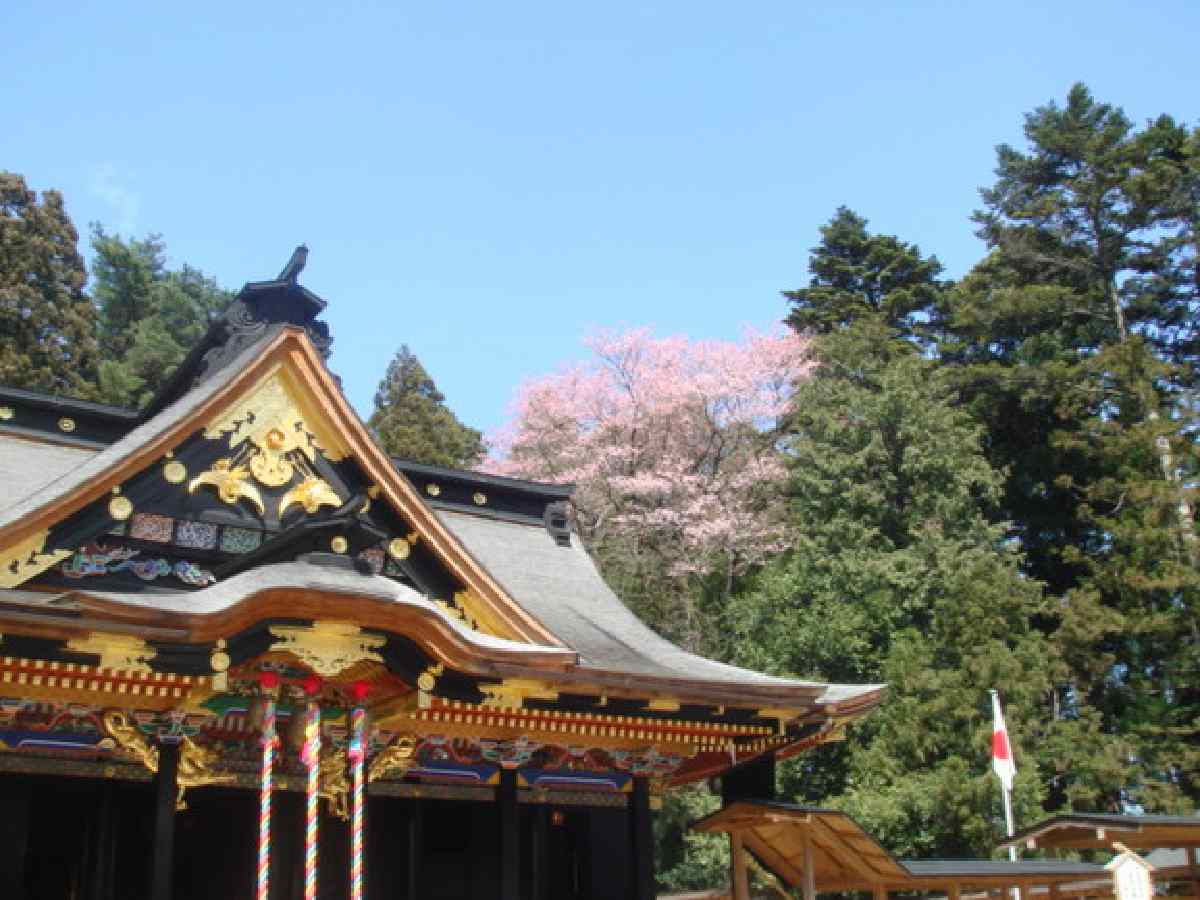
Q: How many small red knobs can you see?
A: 3